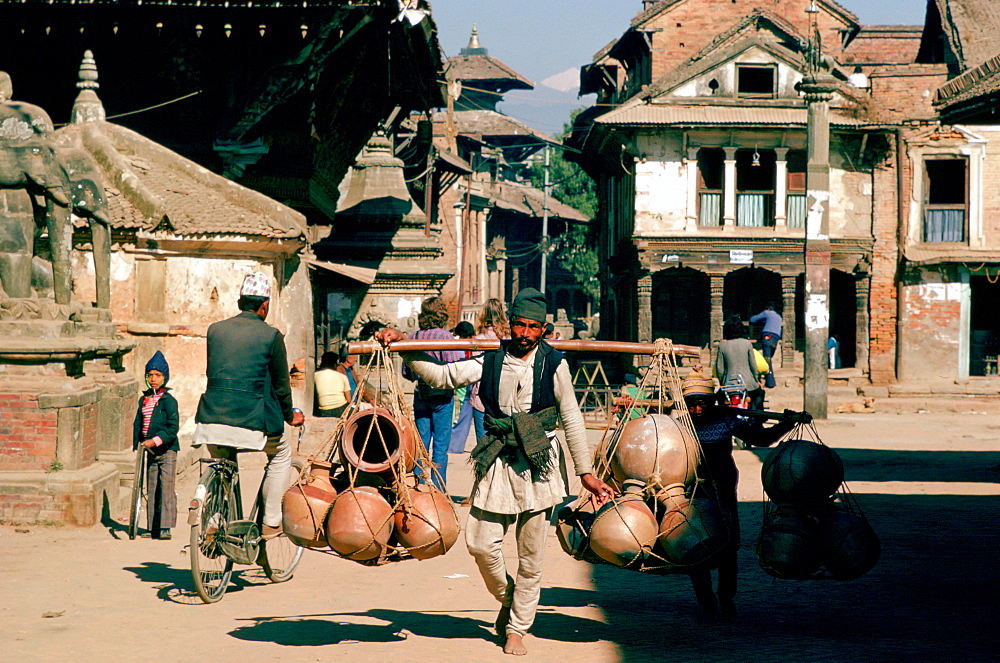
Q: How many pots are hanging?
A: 11